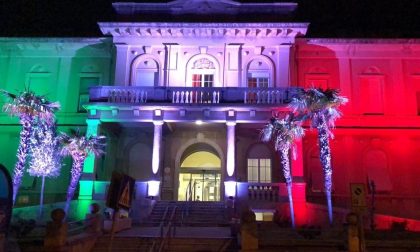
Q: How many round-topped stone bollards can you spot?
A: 4